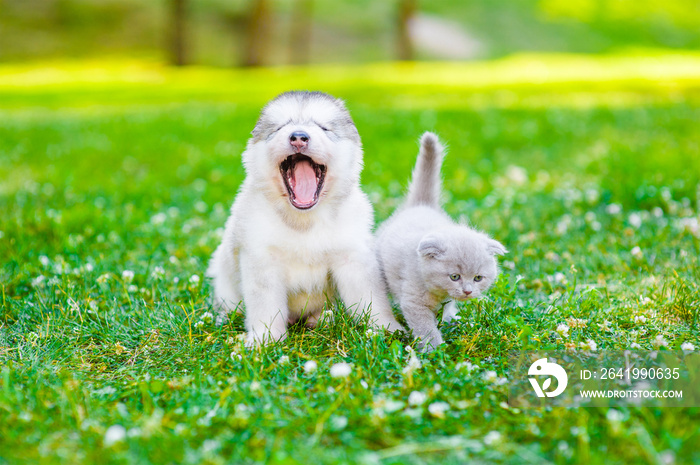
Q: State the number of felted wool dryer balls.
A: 0